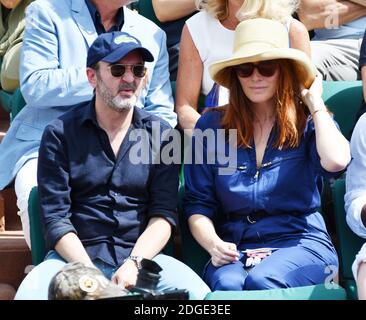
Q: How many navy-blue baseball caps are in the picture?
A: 1